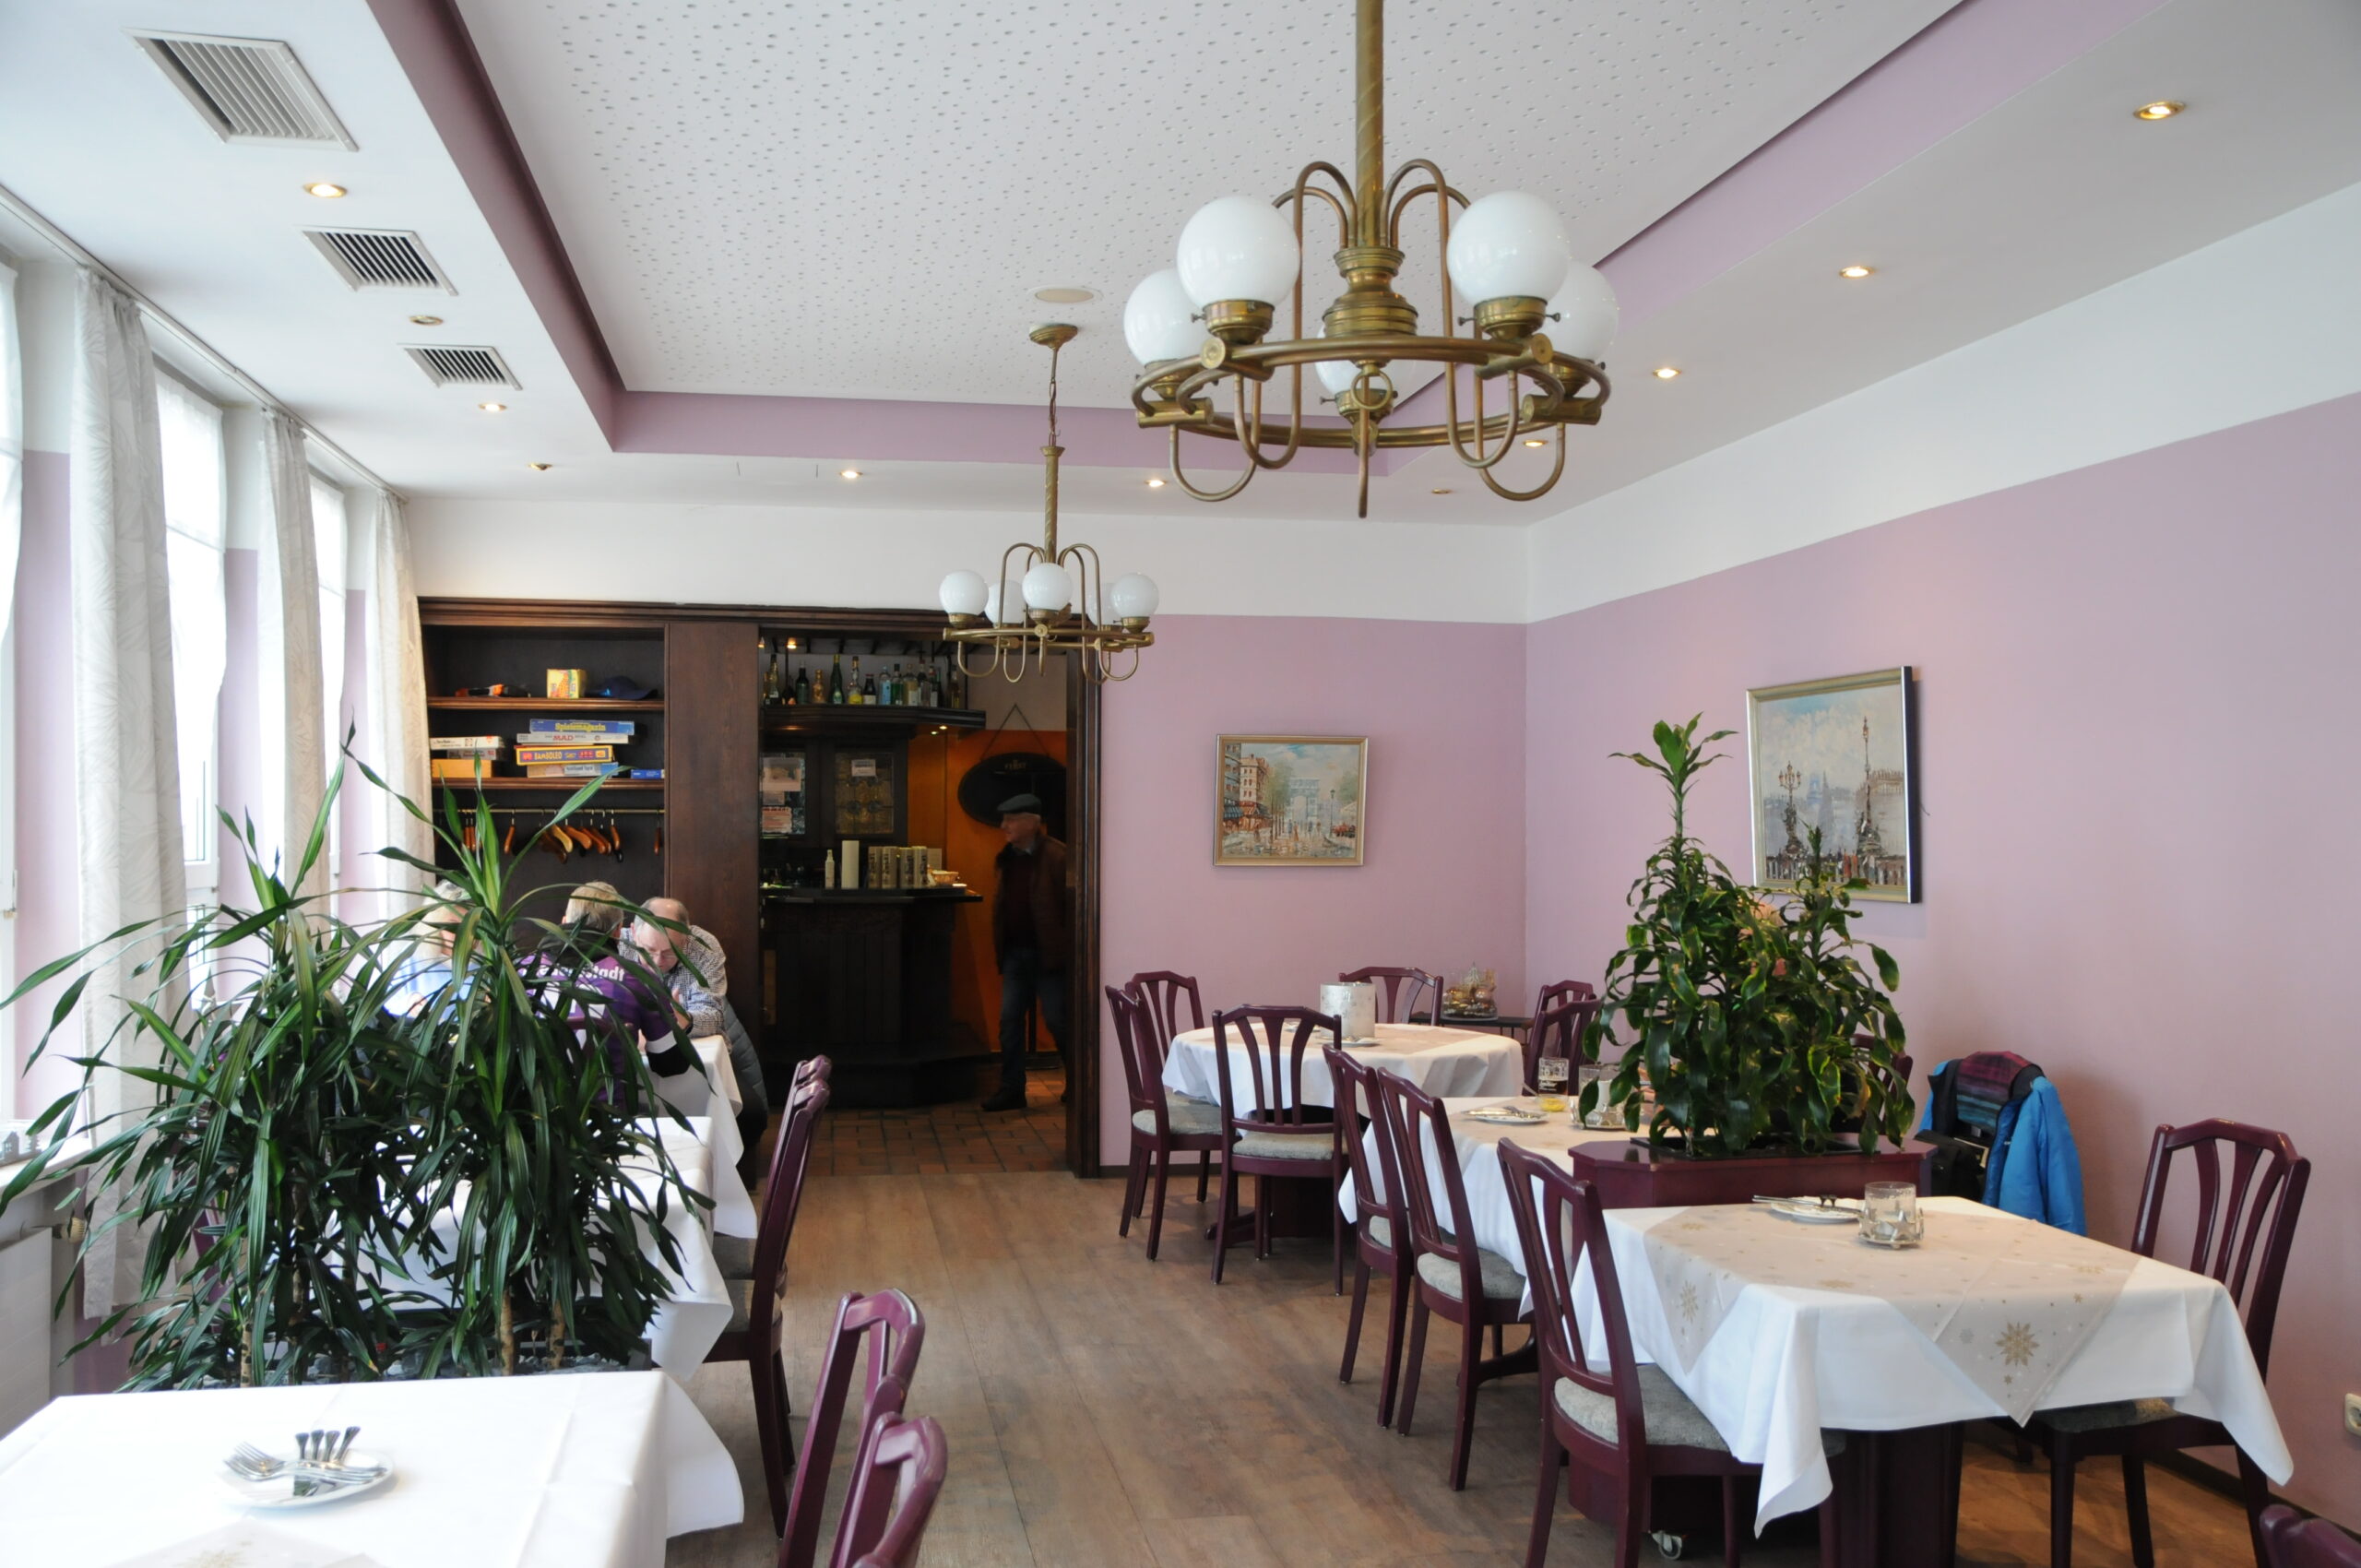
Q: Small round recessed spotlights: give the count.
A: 11